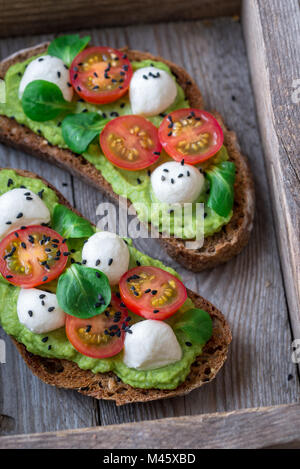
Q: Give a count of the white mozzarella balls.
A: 7